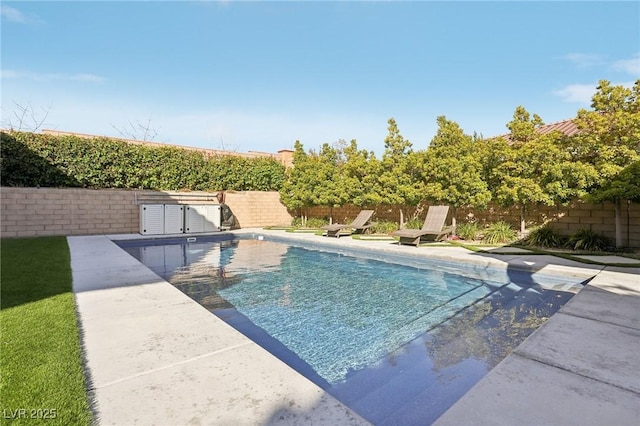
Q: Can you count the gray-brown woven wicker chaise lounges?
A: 2